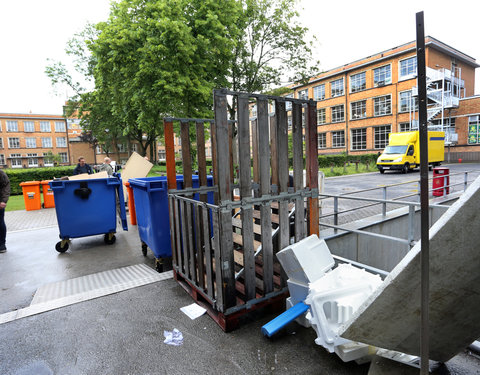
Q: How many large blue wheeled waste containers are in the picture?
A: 2